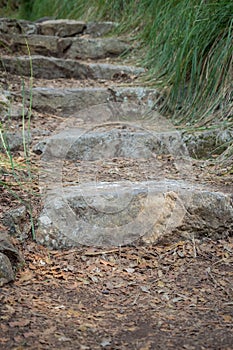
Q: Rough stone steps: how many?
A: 6